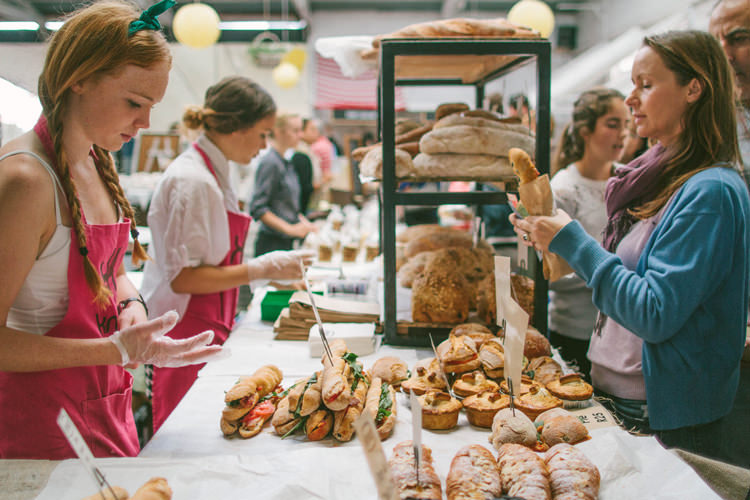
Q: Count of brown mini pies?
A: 7